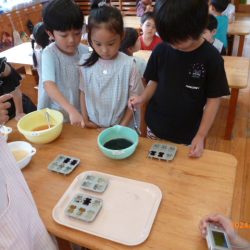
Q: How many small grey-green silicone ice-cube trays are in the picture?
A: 4